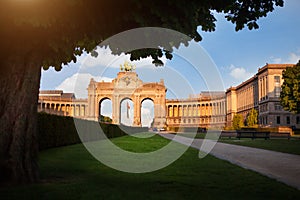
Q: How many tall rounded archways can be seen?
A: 3